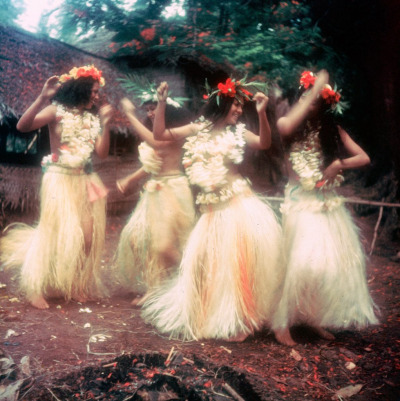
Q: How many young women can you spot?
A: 4